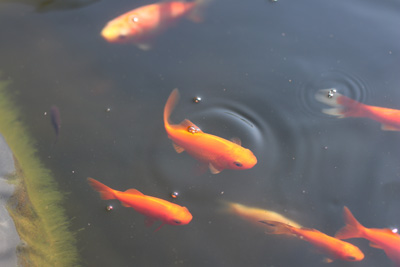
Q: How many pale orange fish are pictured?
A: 1